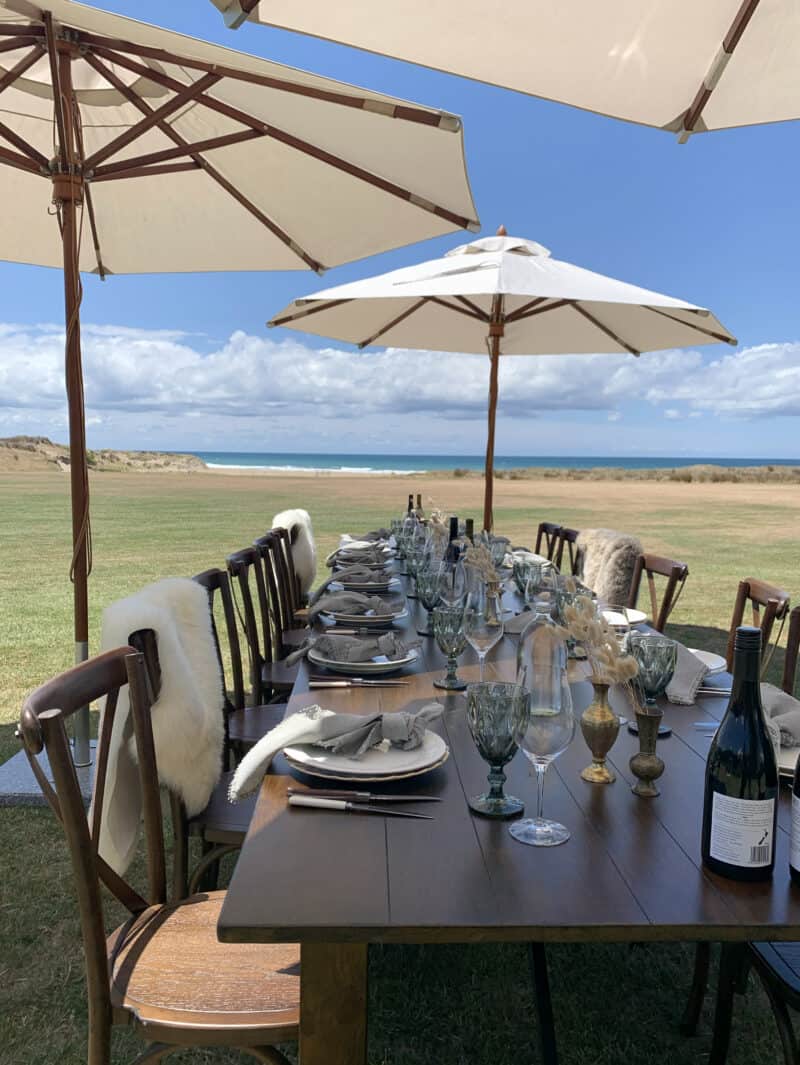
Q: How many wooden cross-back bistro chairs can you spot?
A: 14